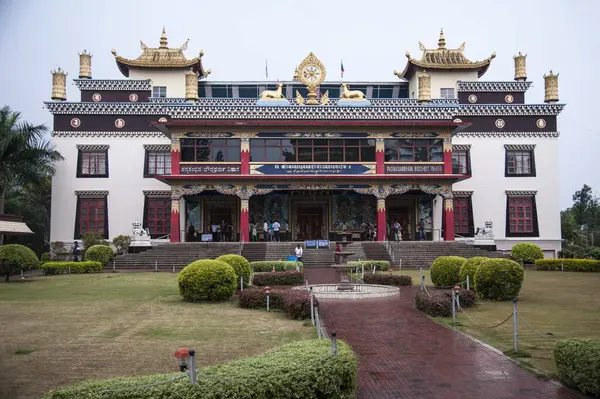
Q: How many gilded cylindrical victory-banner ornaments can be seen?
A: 6